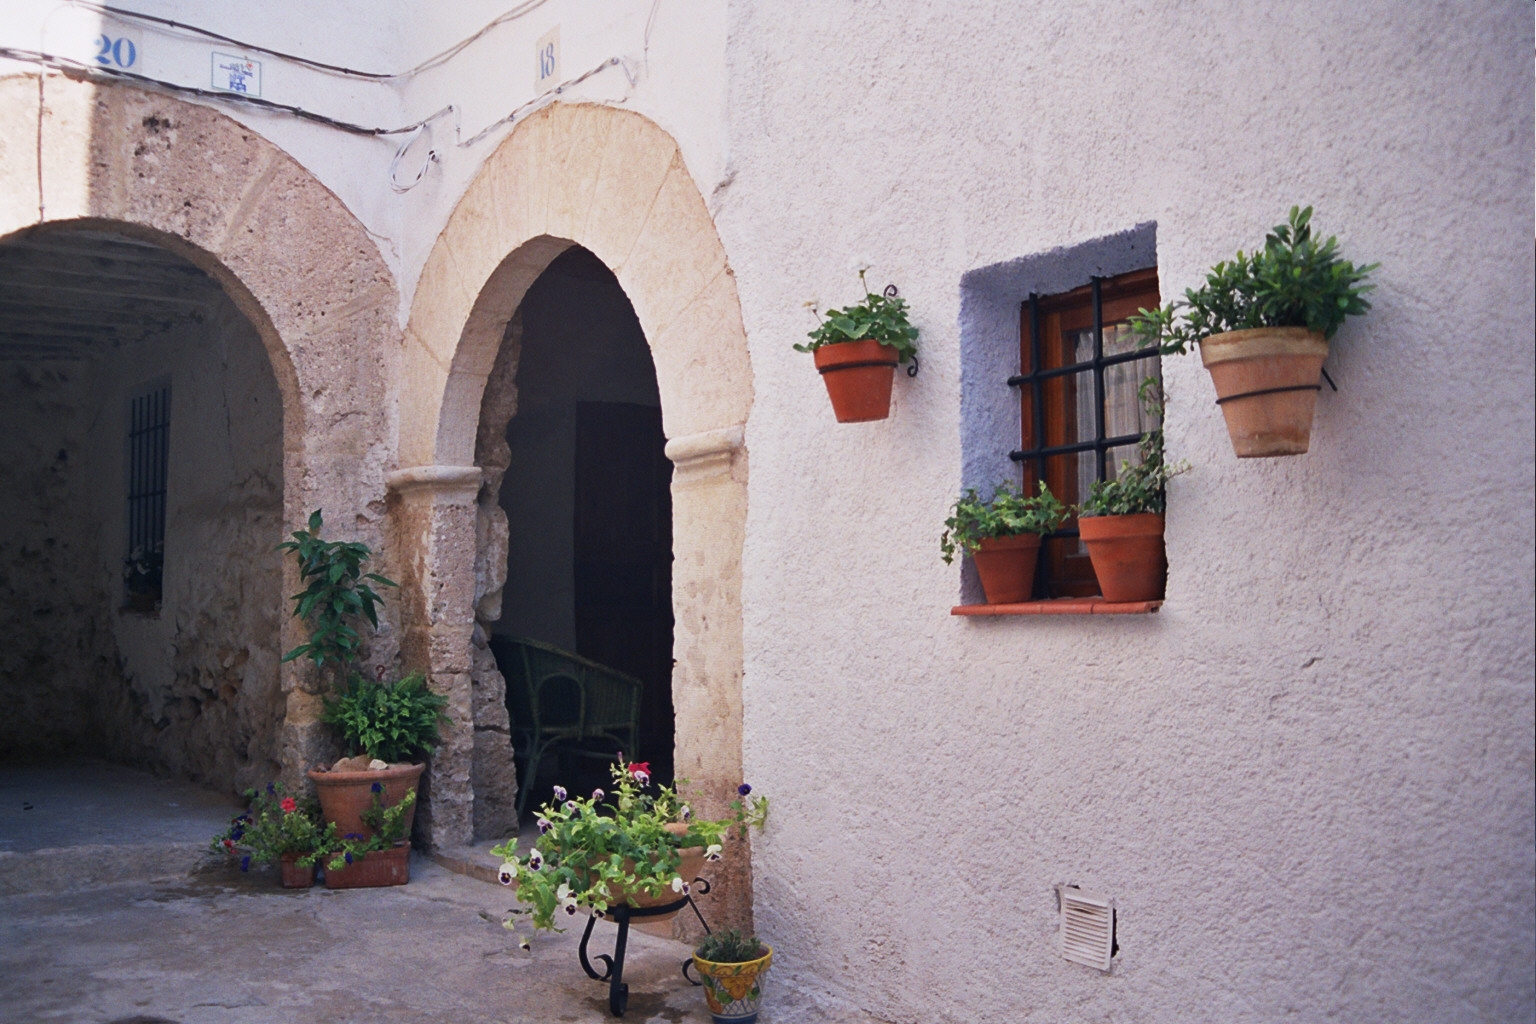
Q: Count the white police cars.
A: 0